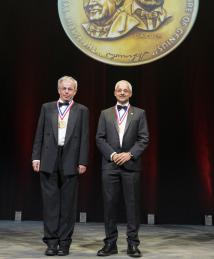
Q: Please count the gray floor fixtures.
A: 4